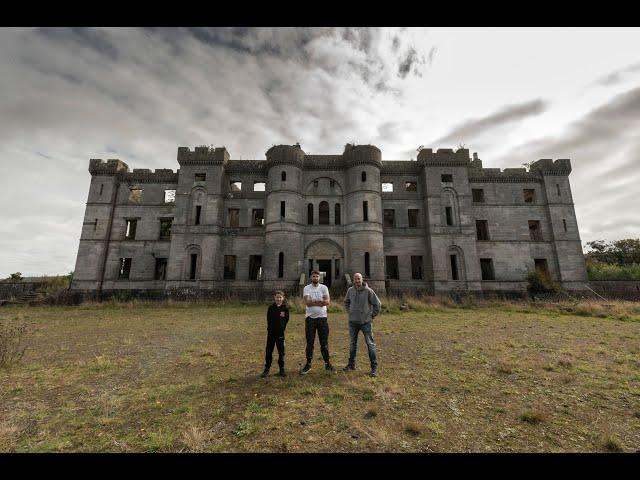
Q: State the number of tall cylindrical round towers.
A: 2